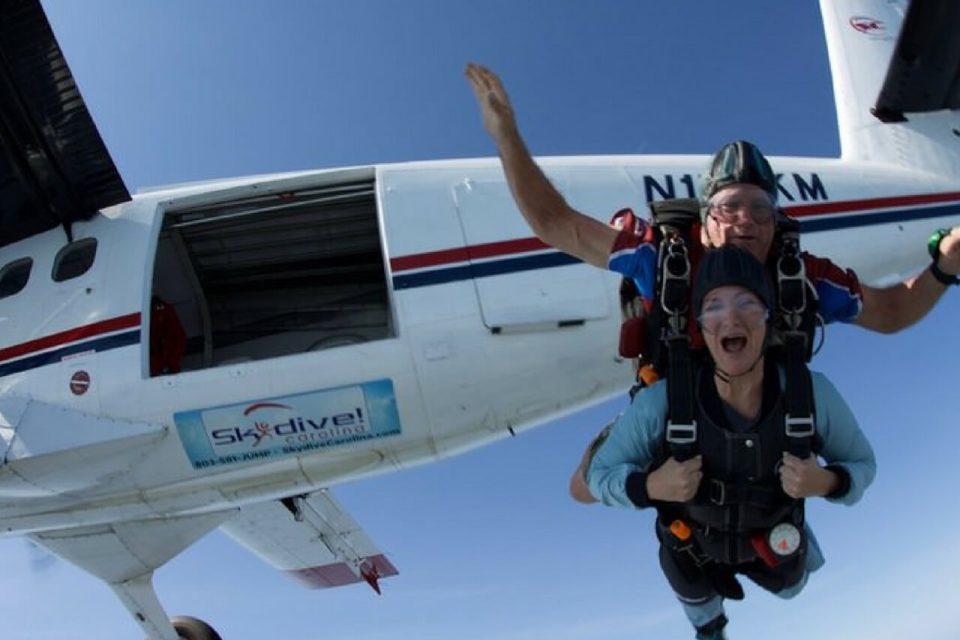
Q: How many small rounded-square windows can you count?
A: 2